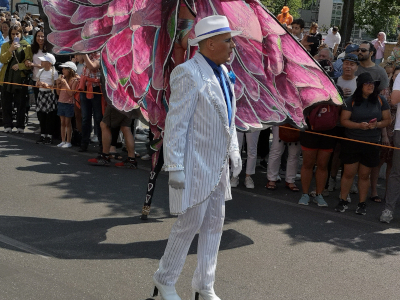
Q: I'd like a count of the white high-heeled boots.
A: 2